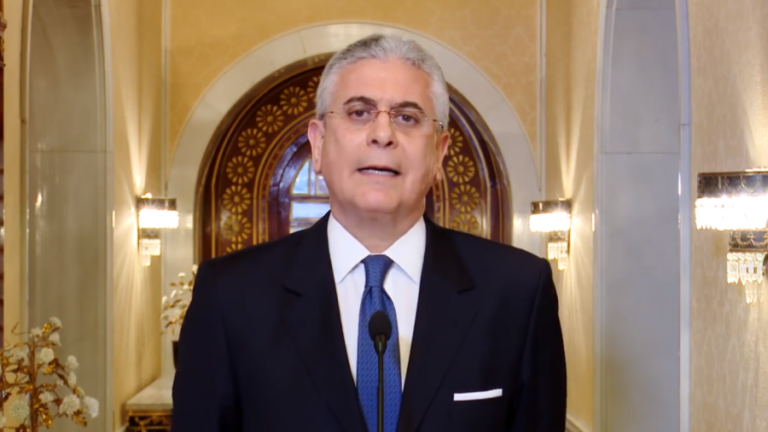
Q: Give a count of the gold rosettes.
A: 12